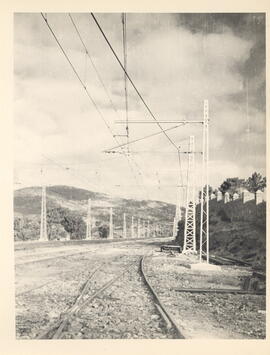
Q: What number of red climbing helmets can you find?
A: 0